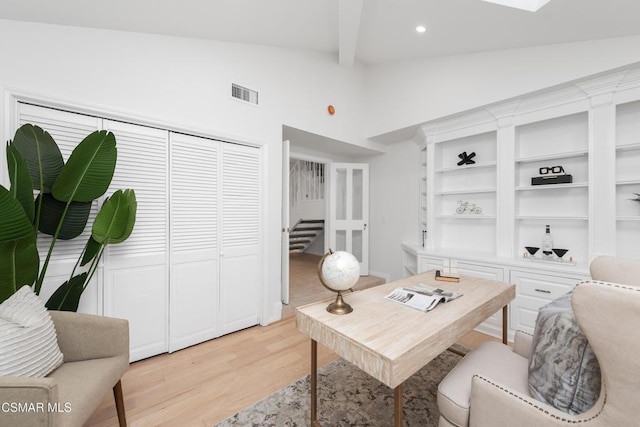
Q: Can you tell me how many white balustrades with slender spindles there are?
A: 1